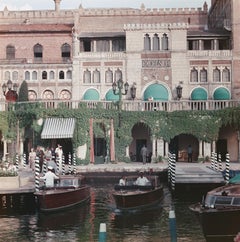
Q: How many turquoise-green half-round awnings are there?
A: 5